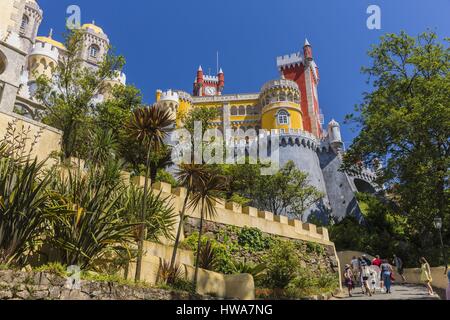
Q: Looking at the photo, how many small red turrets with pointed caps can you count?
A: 3